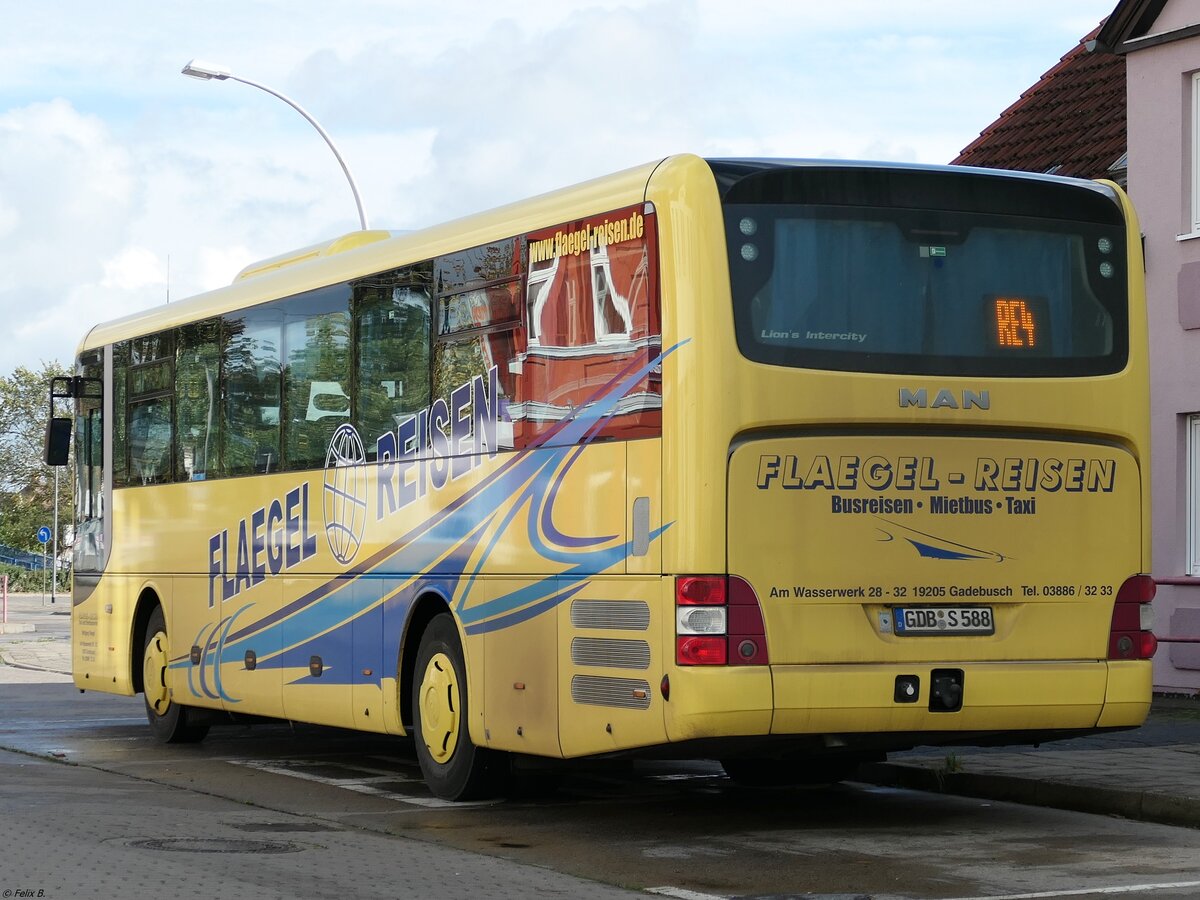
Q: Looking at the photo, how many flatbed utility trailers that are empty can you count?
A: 0